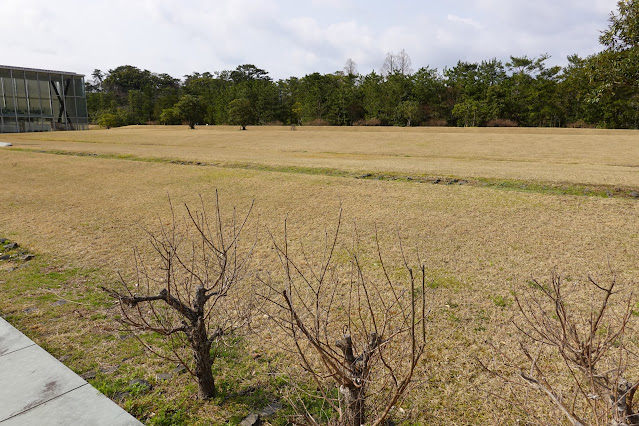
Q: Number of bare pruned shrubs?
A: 3